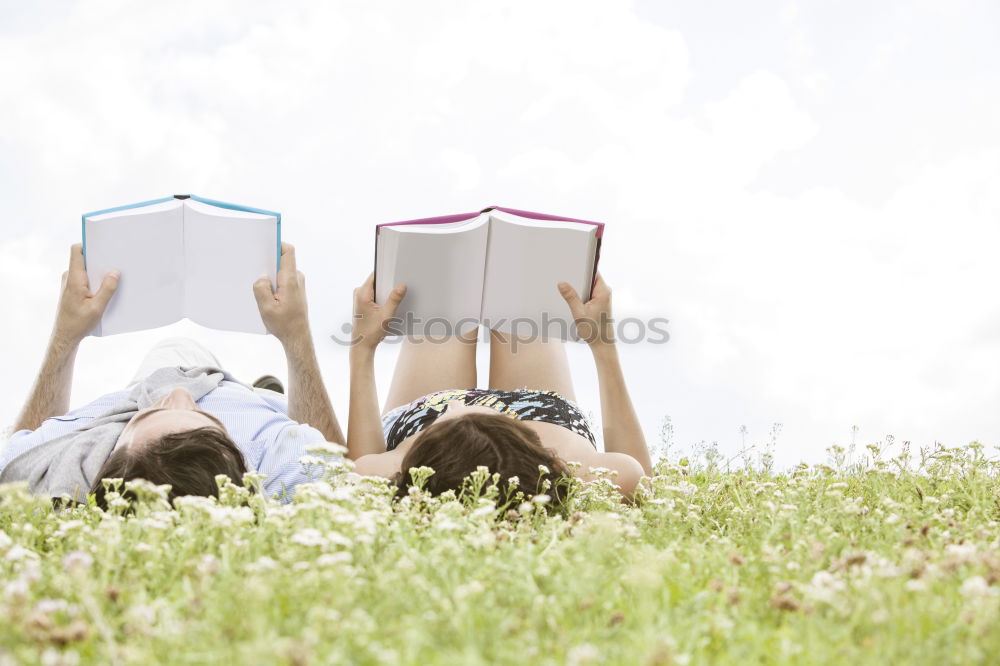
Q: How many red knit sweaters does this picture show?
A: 0